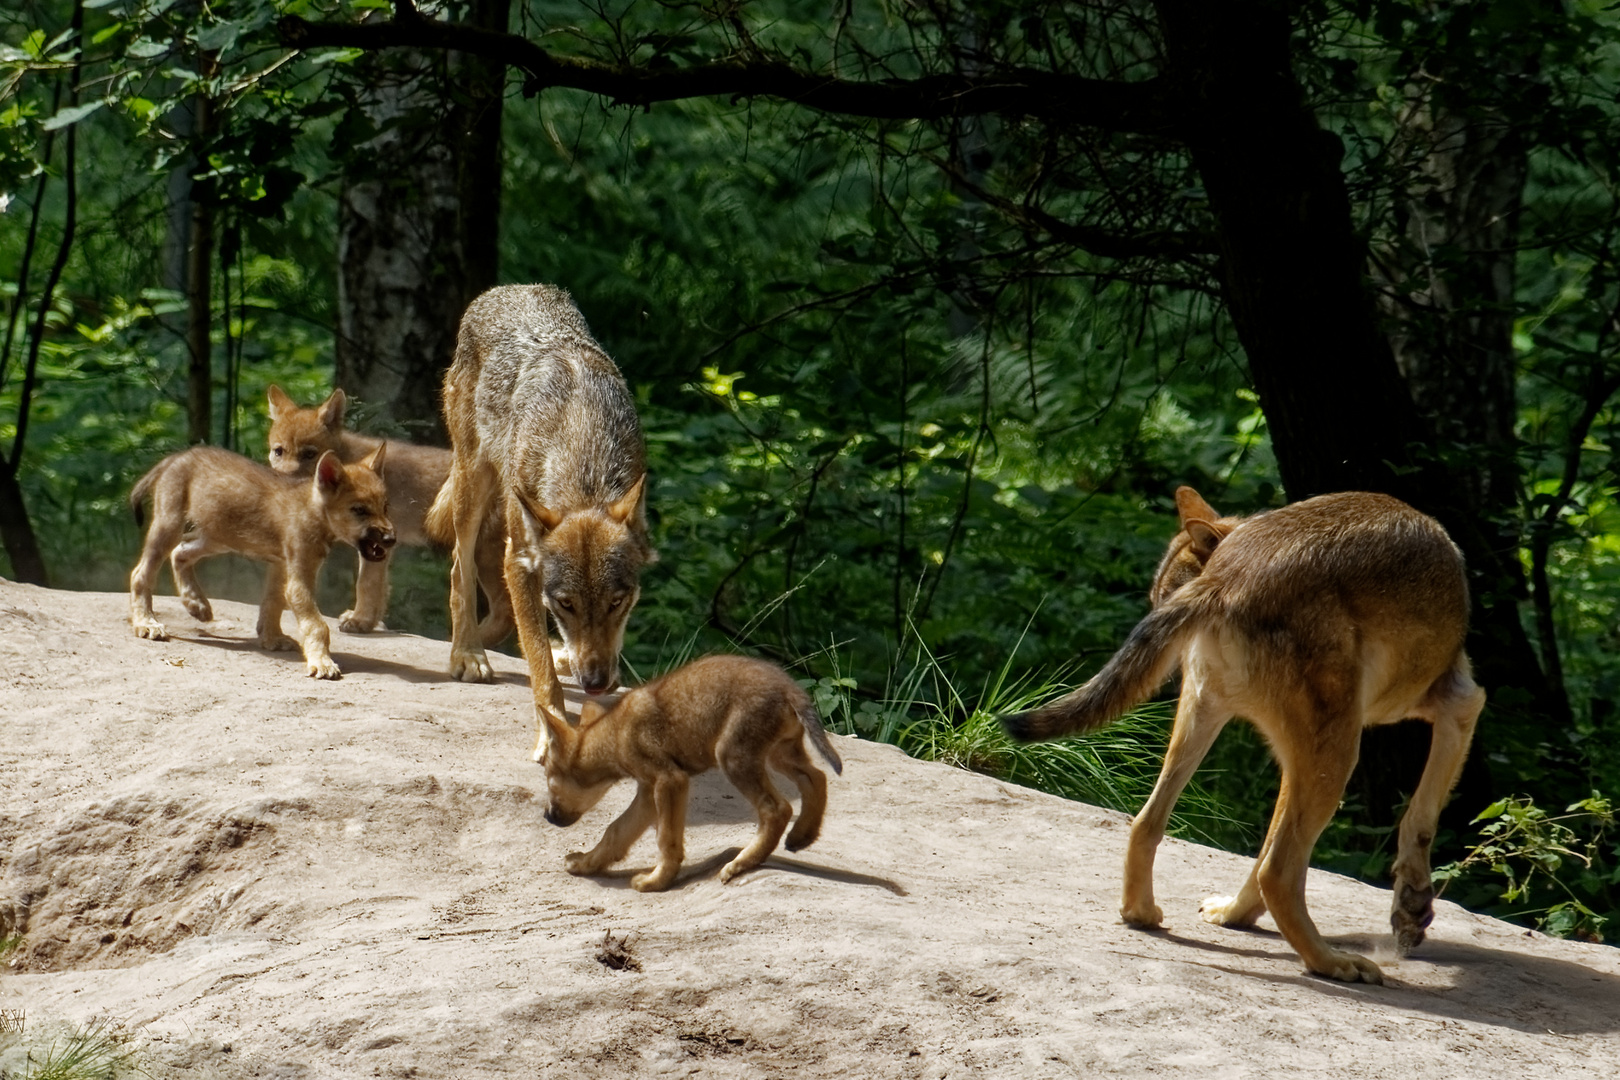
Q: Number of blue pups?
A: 0